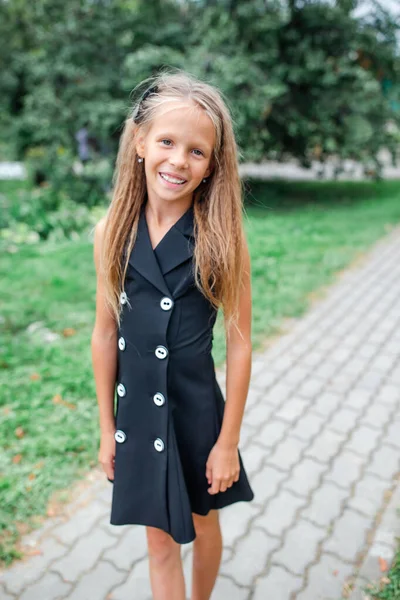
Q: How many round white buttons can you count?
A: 8